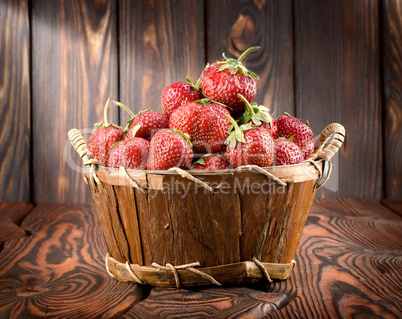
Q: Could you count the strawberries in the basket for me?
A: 12